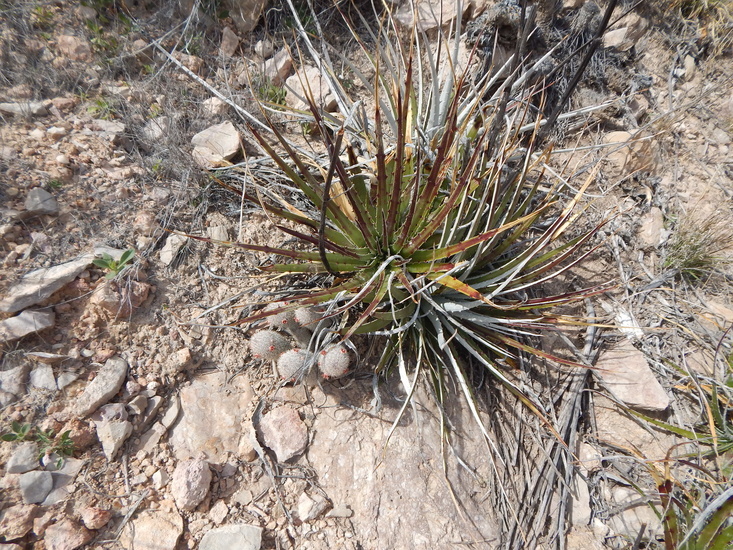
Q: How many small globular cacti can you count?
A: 5